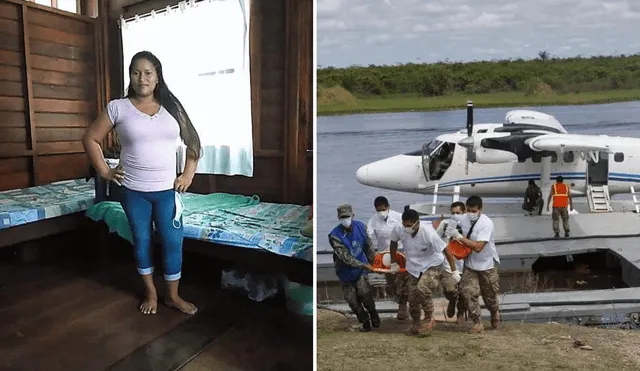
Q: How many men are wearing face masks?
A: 5